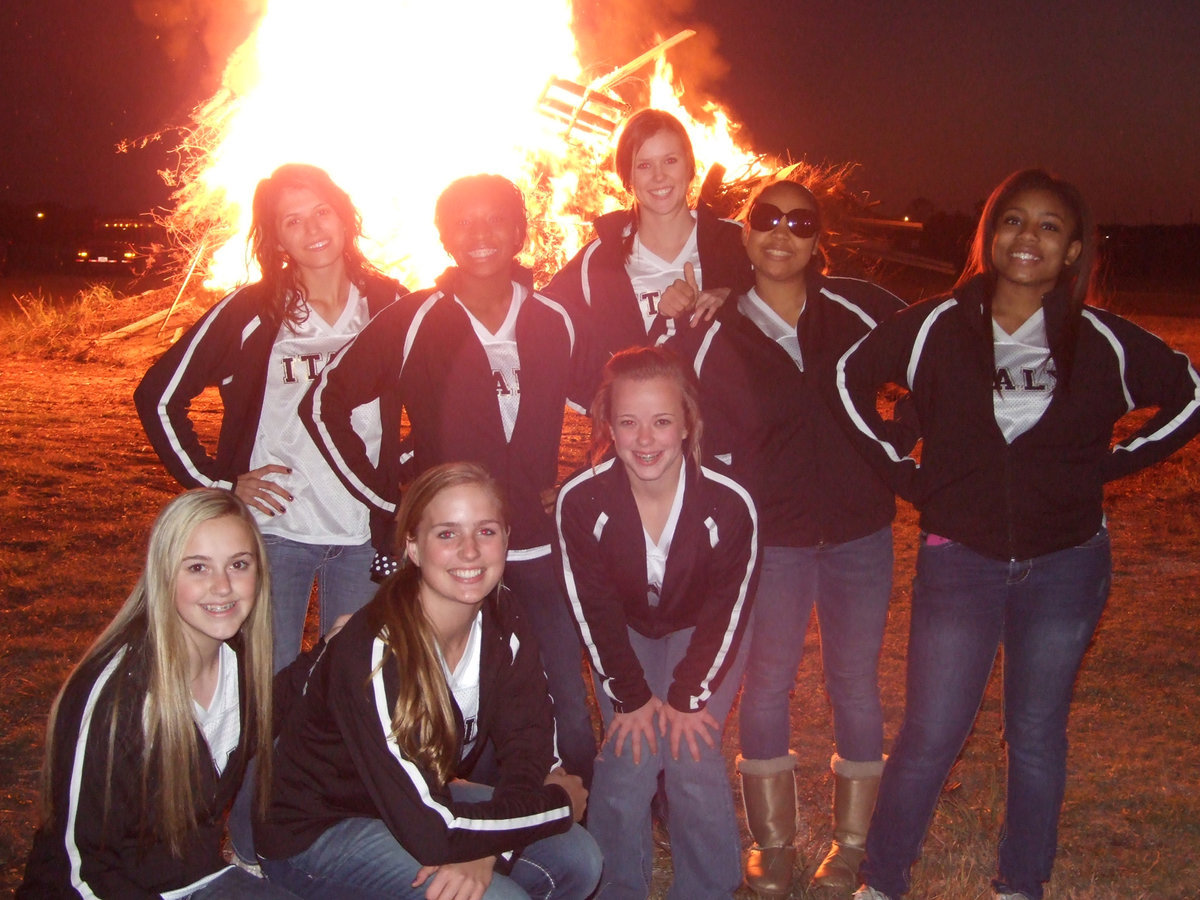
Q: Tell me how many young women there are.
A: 8